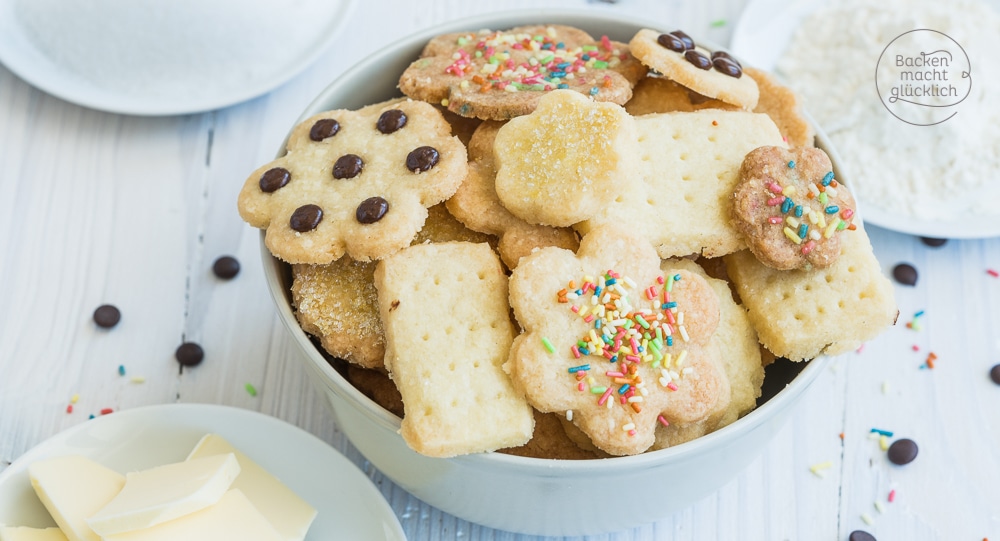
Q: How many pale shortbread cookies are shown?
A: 3